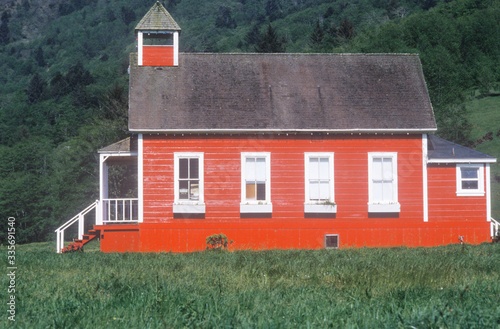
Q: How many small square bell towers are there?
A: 1